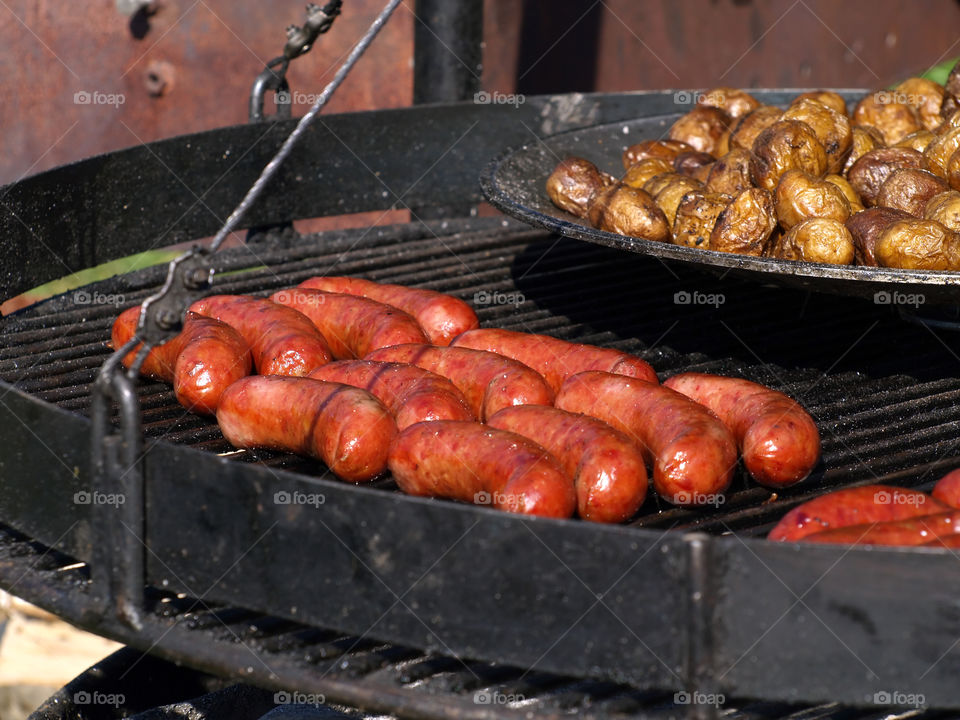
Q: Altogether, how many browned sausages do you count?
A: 15